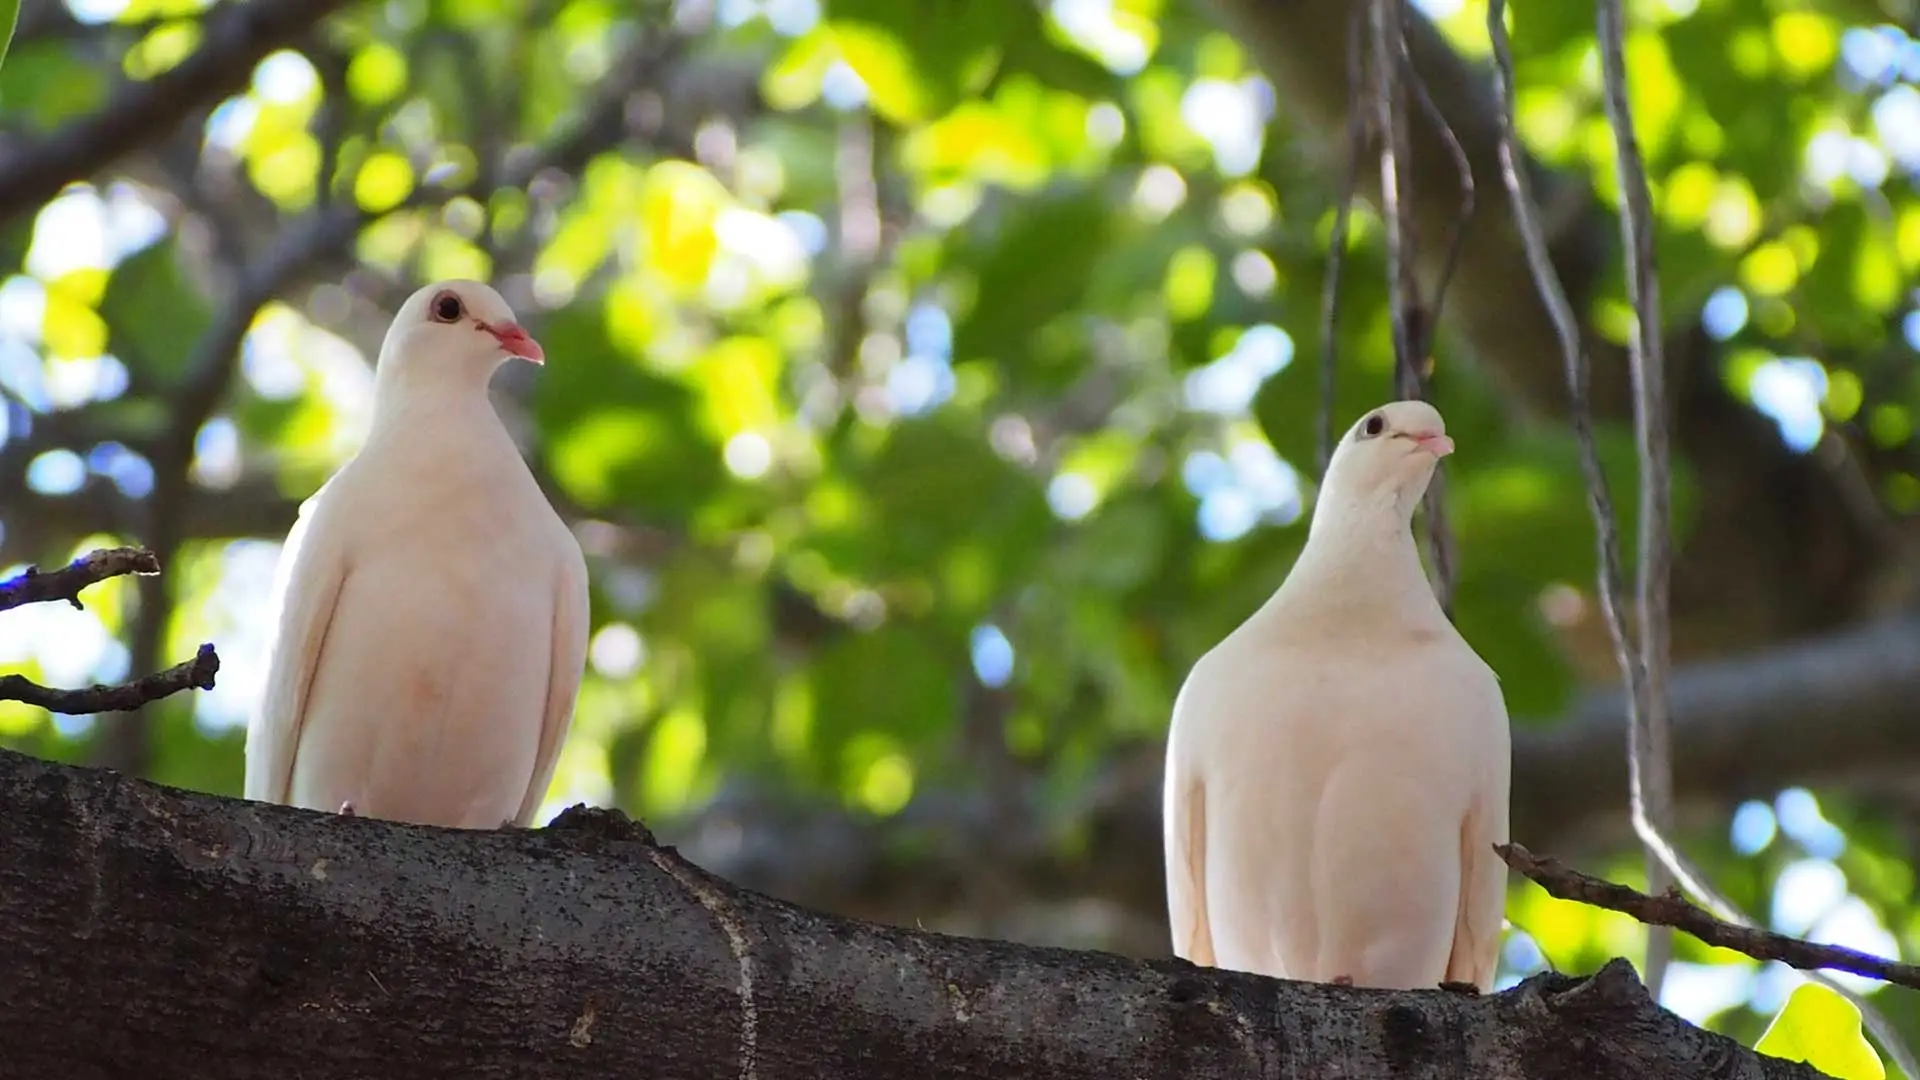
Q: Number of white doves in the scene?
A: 2